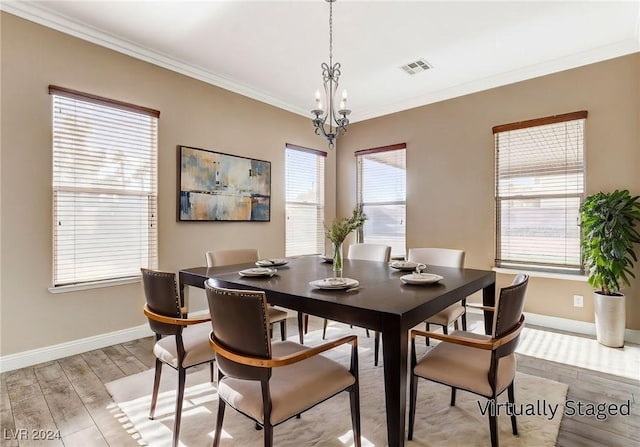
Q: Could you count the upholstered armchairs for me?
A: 3